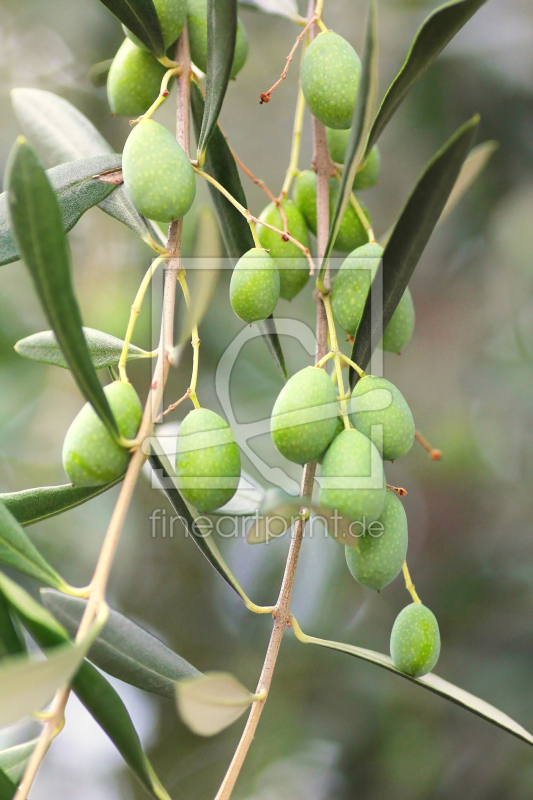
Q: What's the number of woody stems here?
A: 2